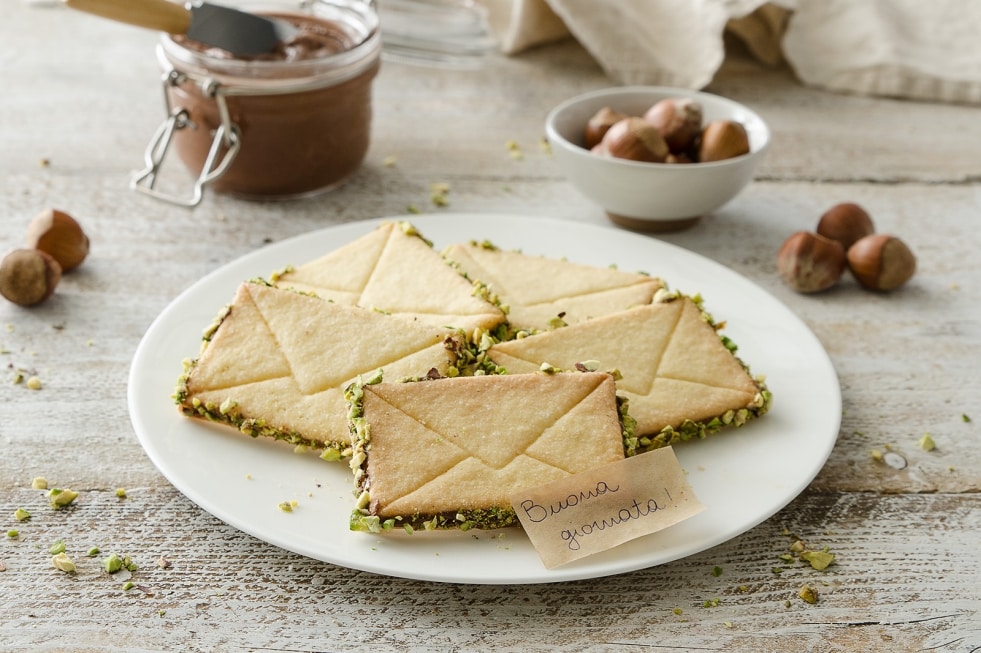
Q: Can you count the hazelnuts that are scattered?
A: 5